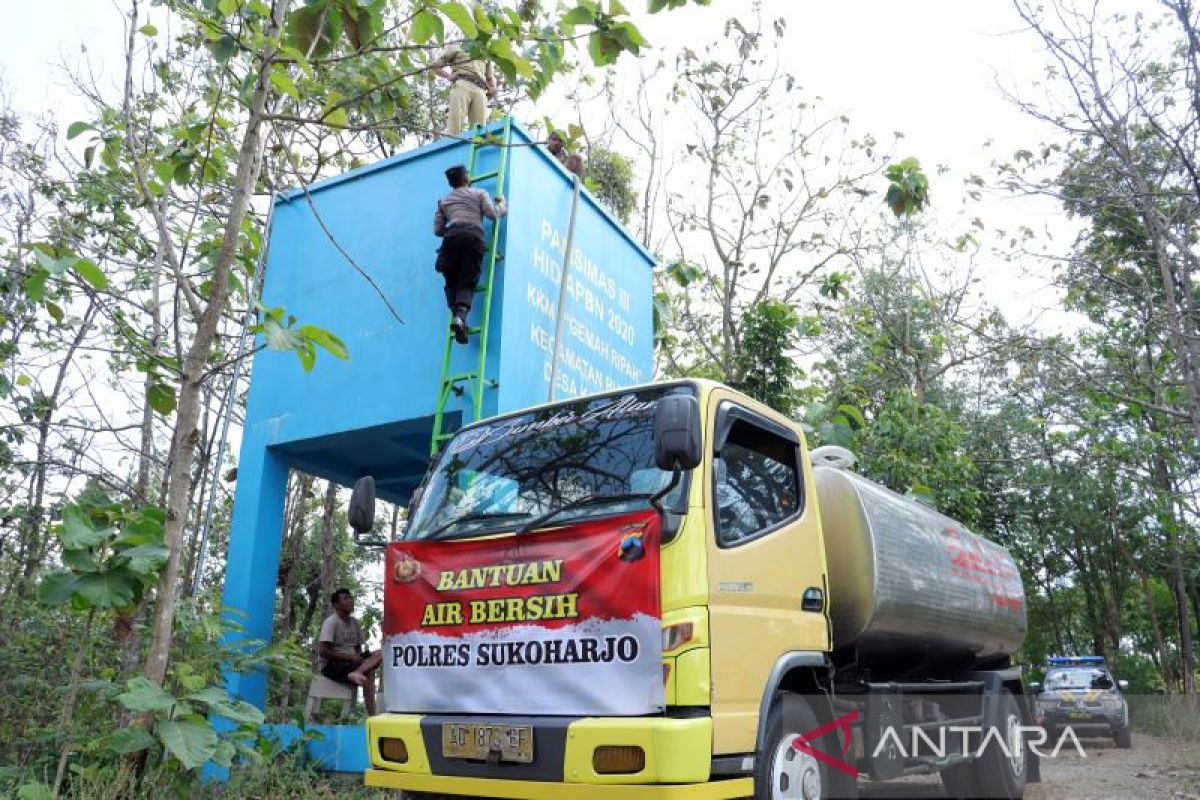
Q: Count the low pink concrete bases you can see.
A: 0